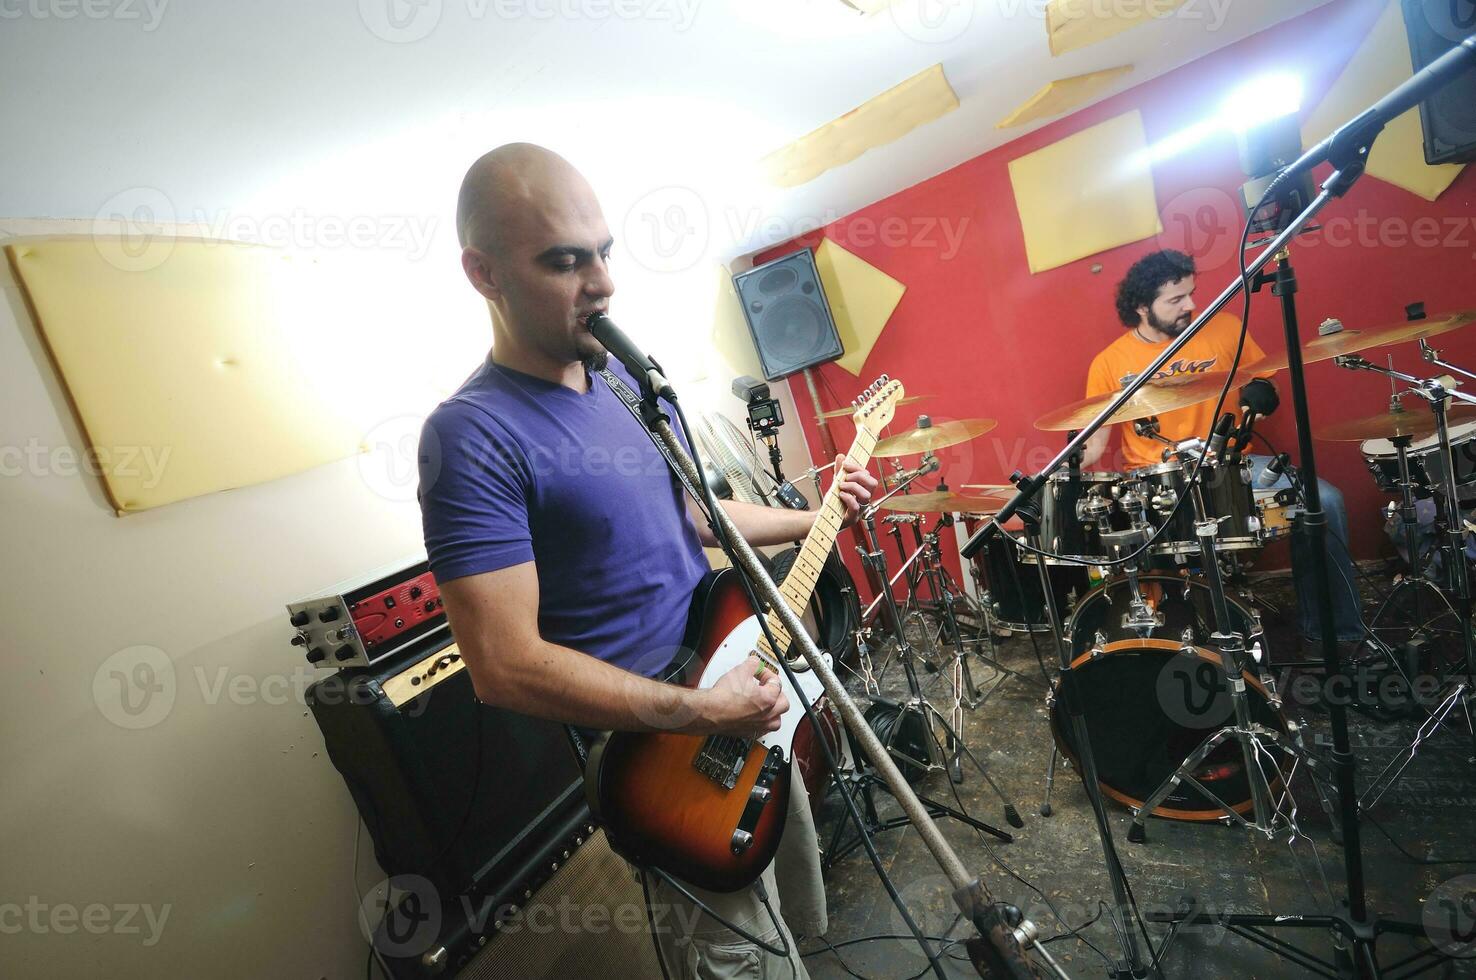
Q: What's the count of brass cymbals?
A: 7